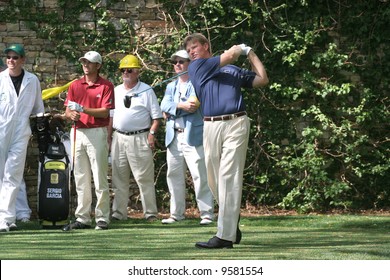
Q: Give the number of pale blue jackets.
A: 1